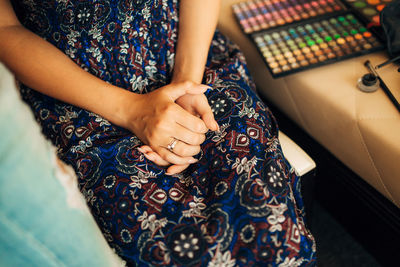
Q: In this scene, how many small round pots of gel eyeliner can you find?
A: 1